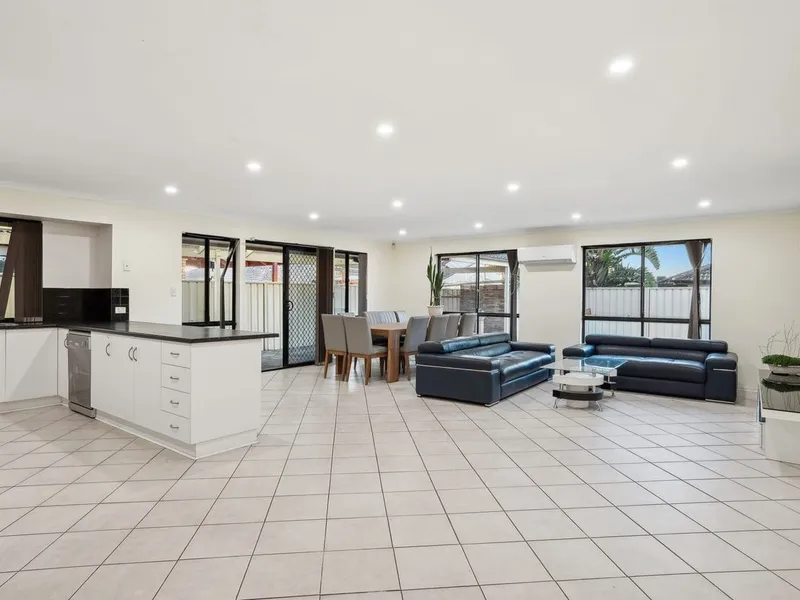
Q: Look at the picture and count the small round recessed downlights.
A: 12